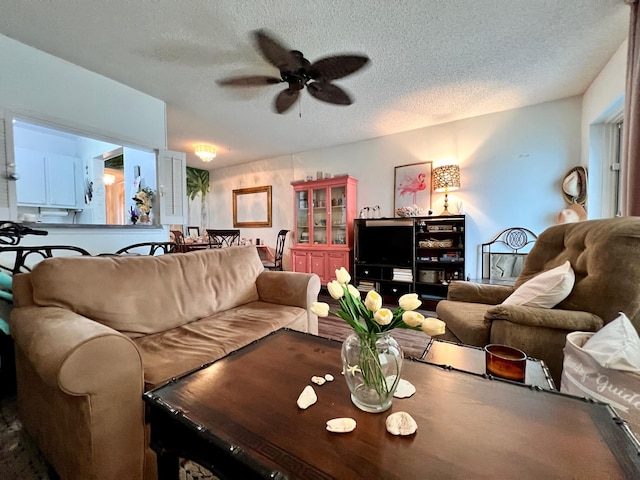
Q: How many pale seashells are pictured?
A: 6